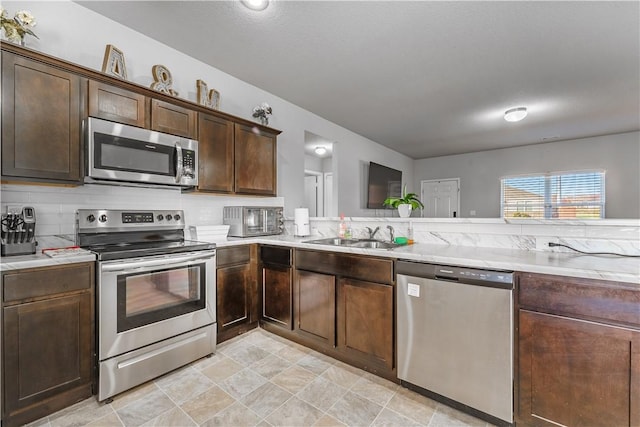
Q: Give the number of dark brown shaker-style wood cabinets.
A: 11